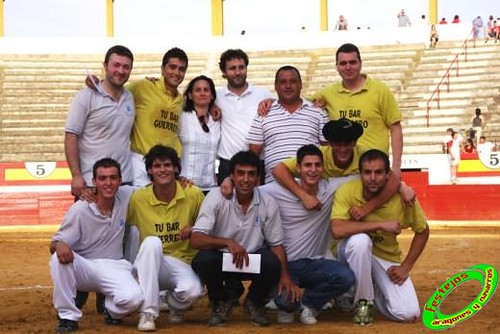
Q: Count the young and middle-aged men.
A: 11